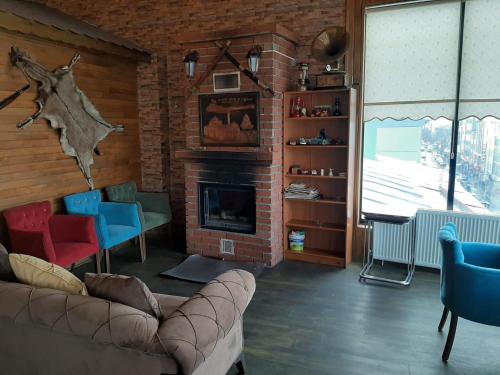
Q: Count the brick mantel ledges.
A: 1